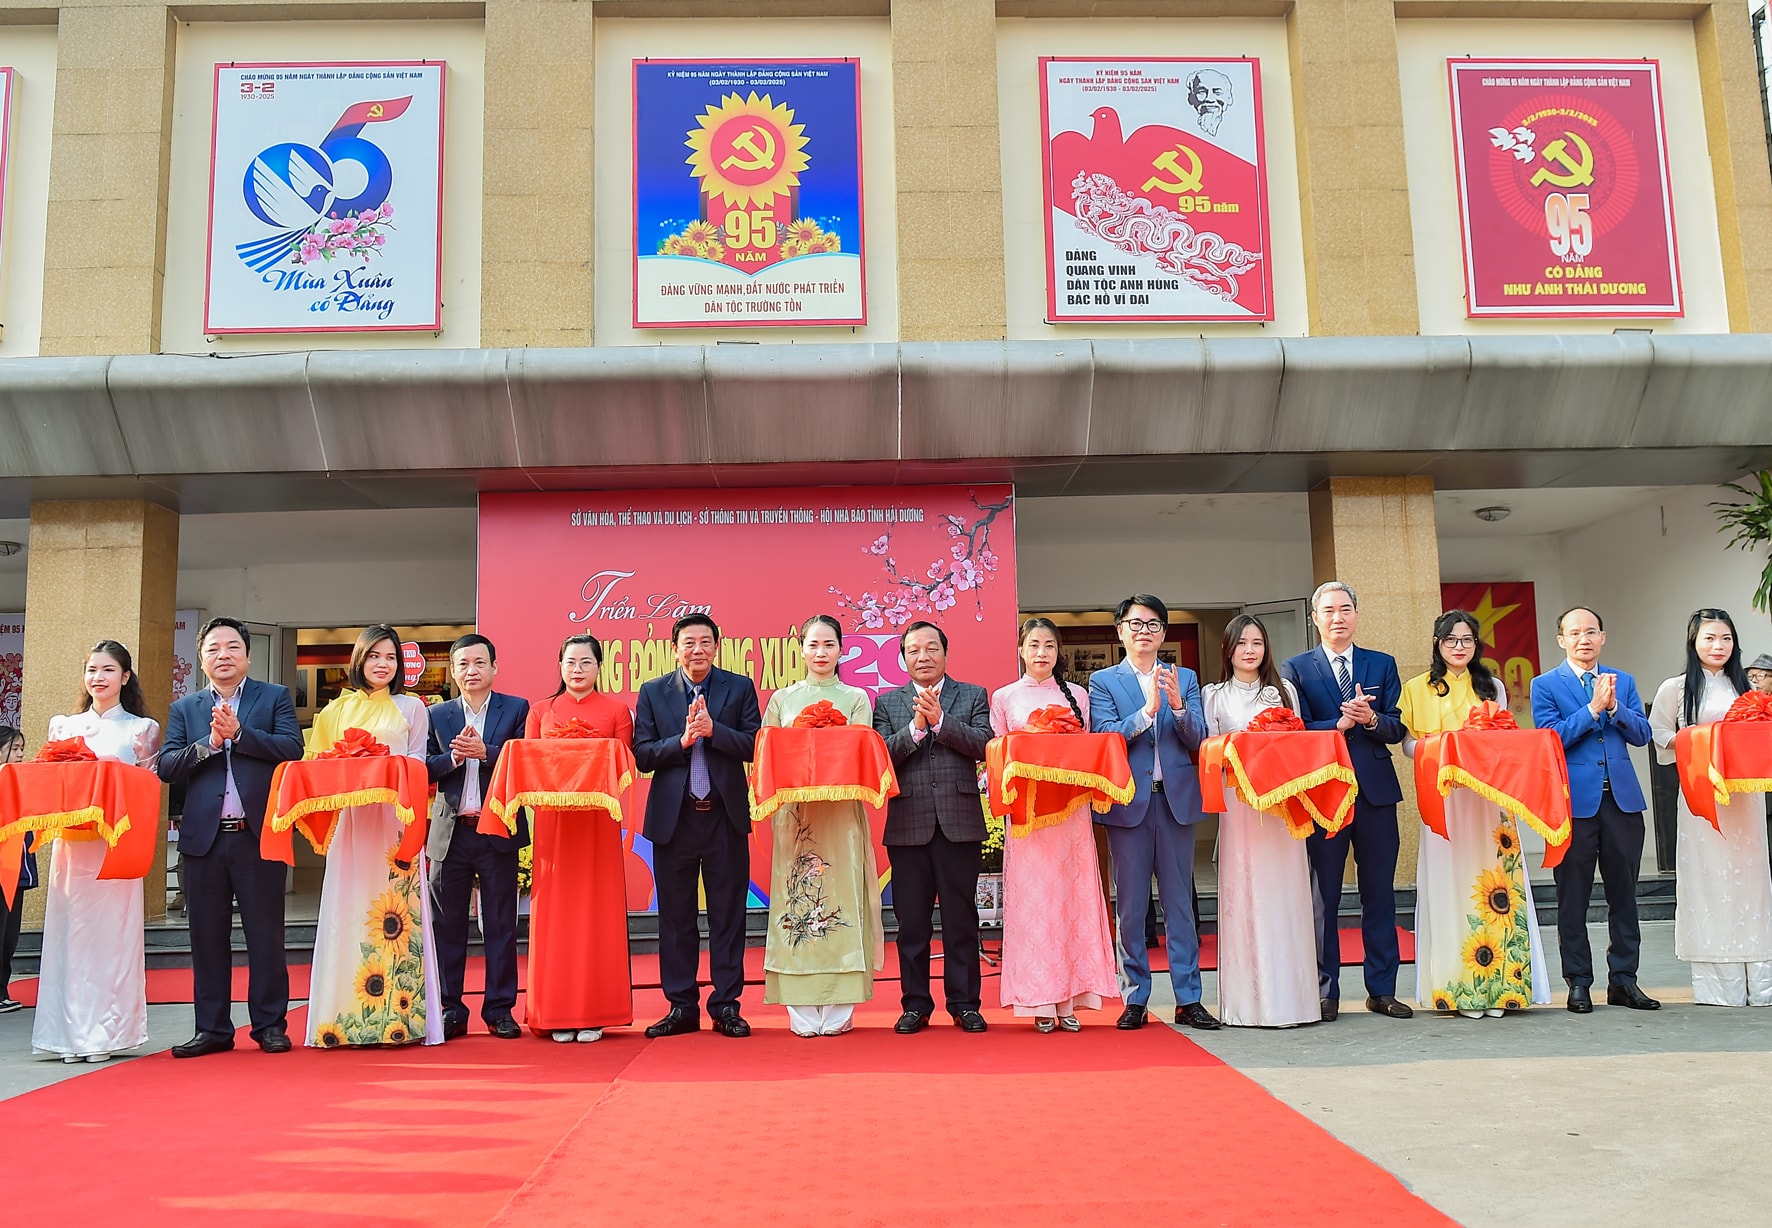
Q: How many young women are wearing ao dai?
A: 8